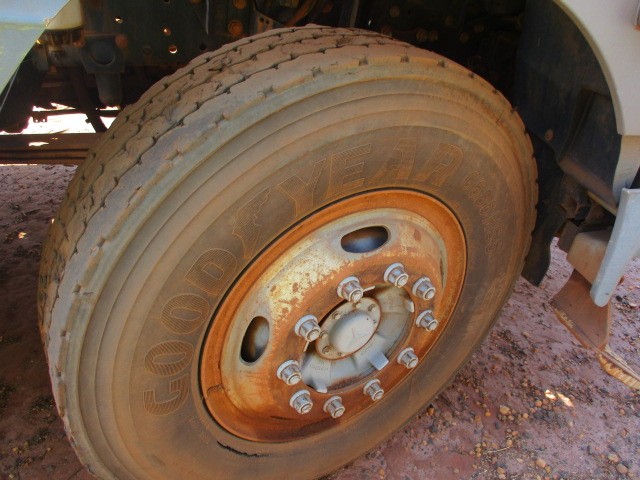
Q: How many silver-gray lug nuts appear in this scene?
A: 10